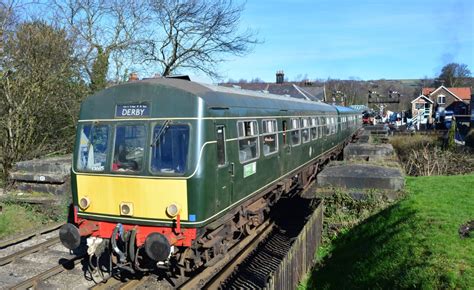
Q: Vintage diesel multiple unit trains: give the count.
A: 1